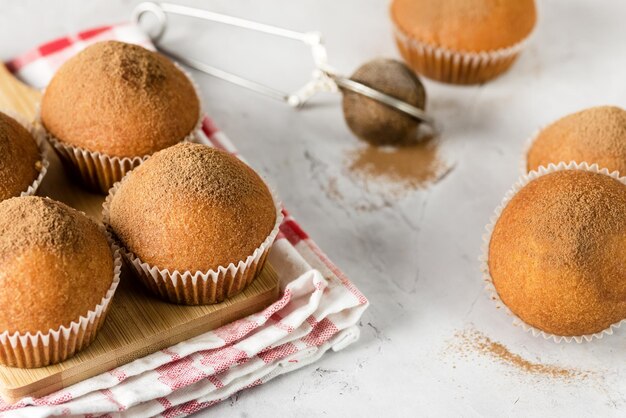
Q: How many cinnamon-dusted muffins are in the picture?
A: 7